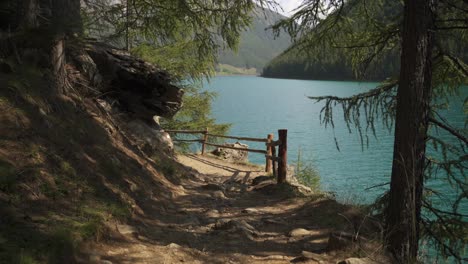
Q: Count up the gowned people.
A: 0